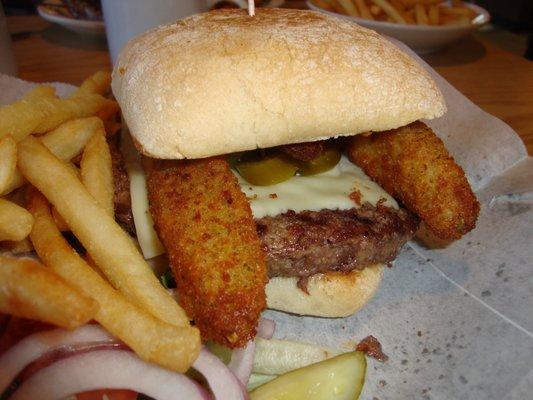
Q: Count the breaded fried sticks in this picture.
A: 2